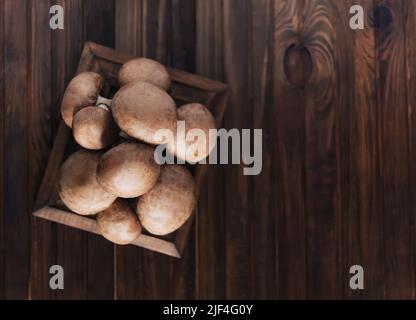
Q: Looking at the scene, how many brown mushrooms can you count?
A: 9